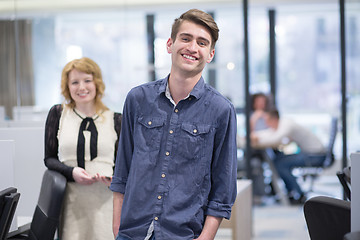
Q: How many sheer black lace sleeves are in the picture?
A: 2